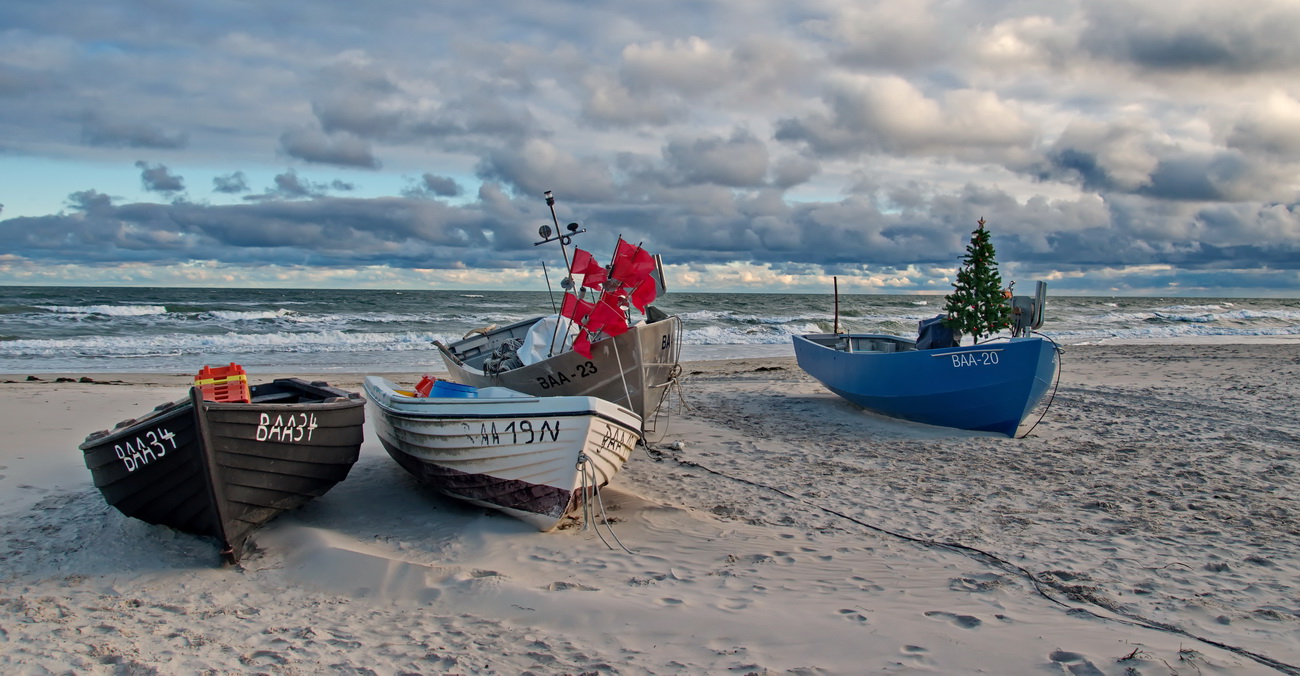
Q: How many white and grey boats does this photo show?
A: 2